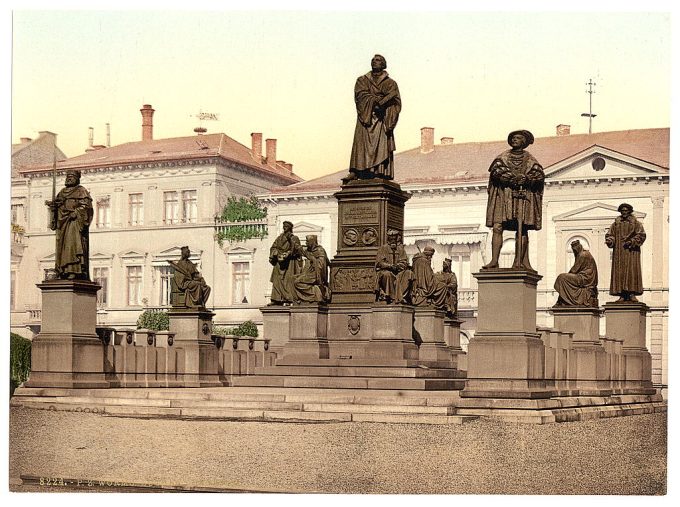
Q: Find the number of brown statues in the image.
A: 11